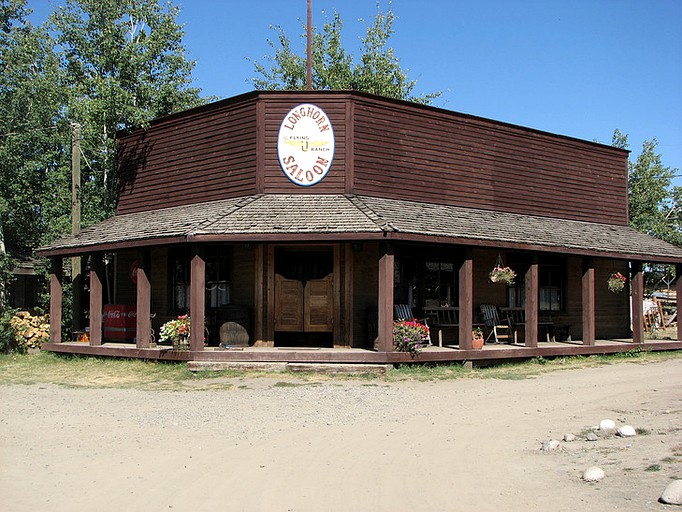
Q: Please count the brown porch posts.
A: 10